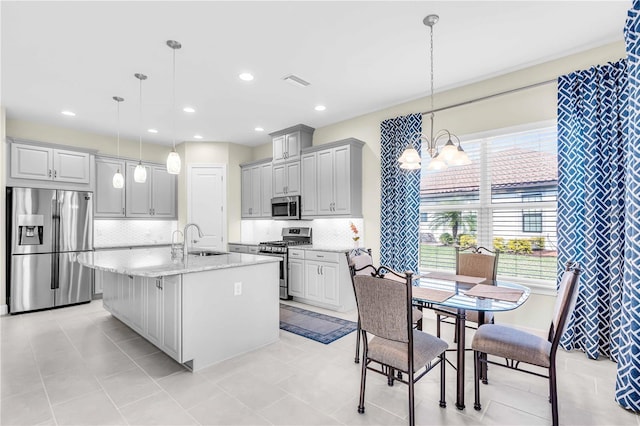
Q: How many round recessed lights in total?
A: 7